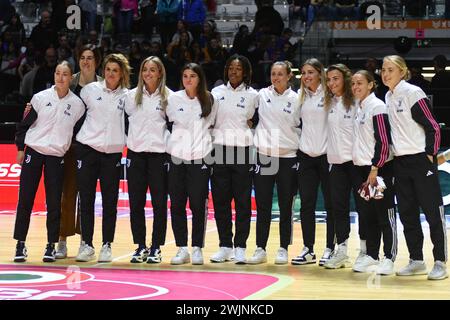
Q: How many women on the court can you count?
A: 11